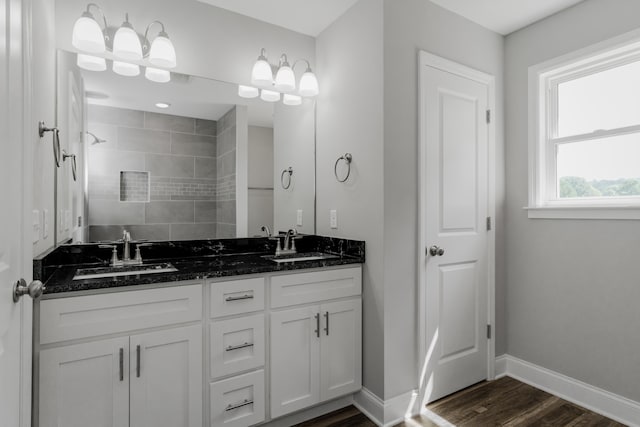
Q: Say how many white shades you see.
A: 6